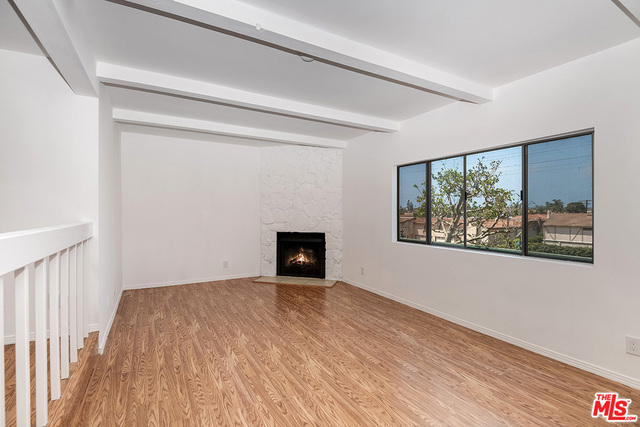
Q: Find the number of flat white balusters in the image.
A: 8